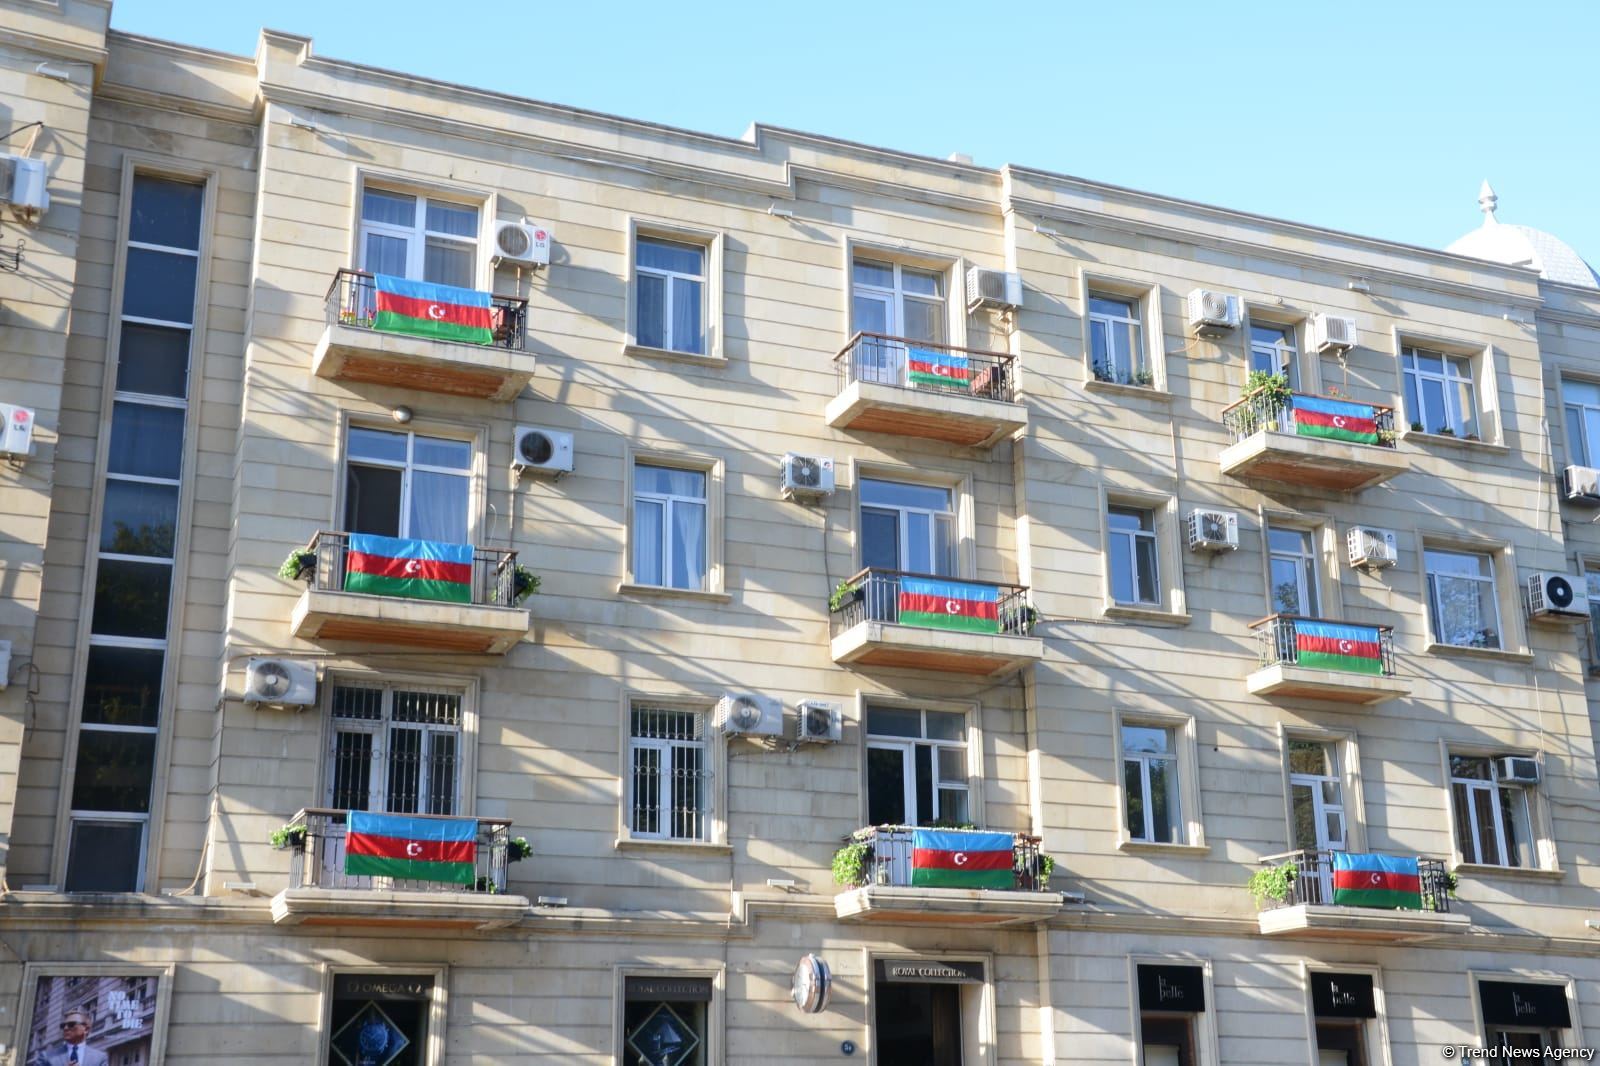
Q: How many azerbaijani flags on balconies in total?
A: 9